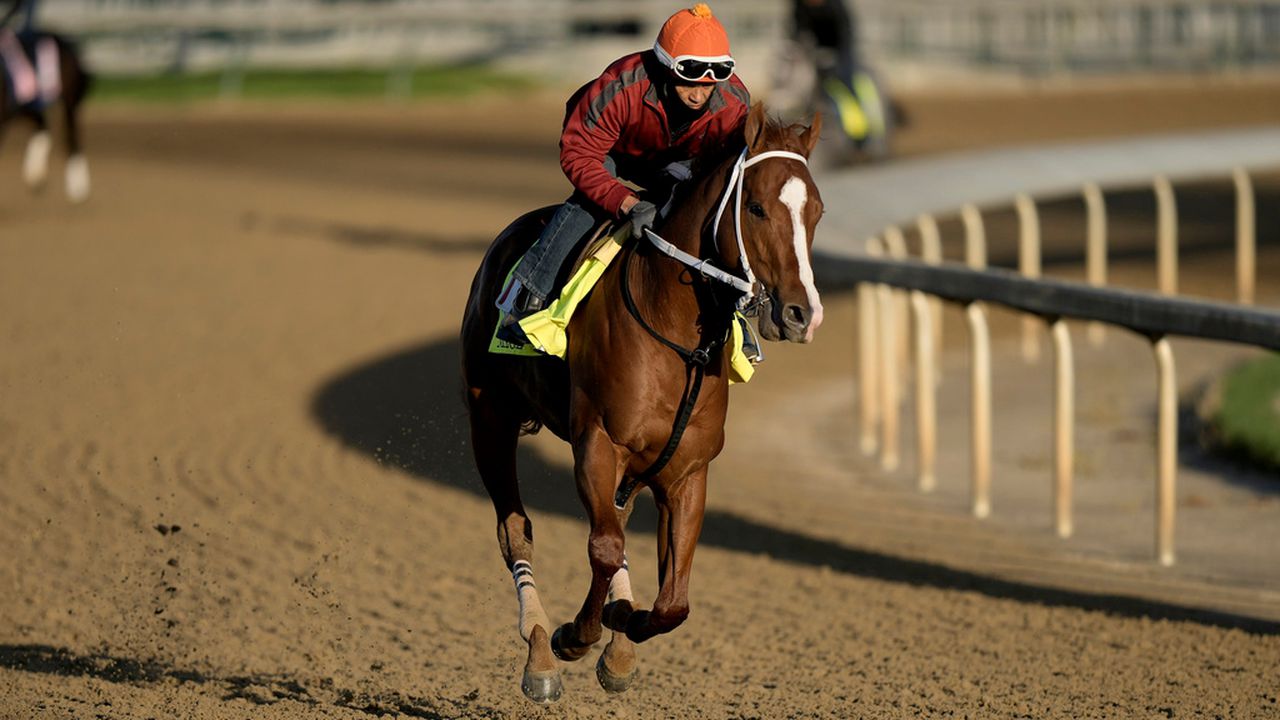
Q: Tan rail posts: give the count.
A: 14